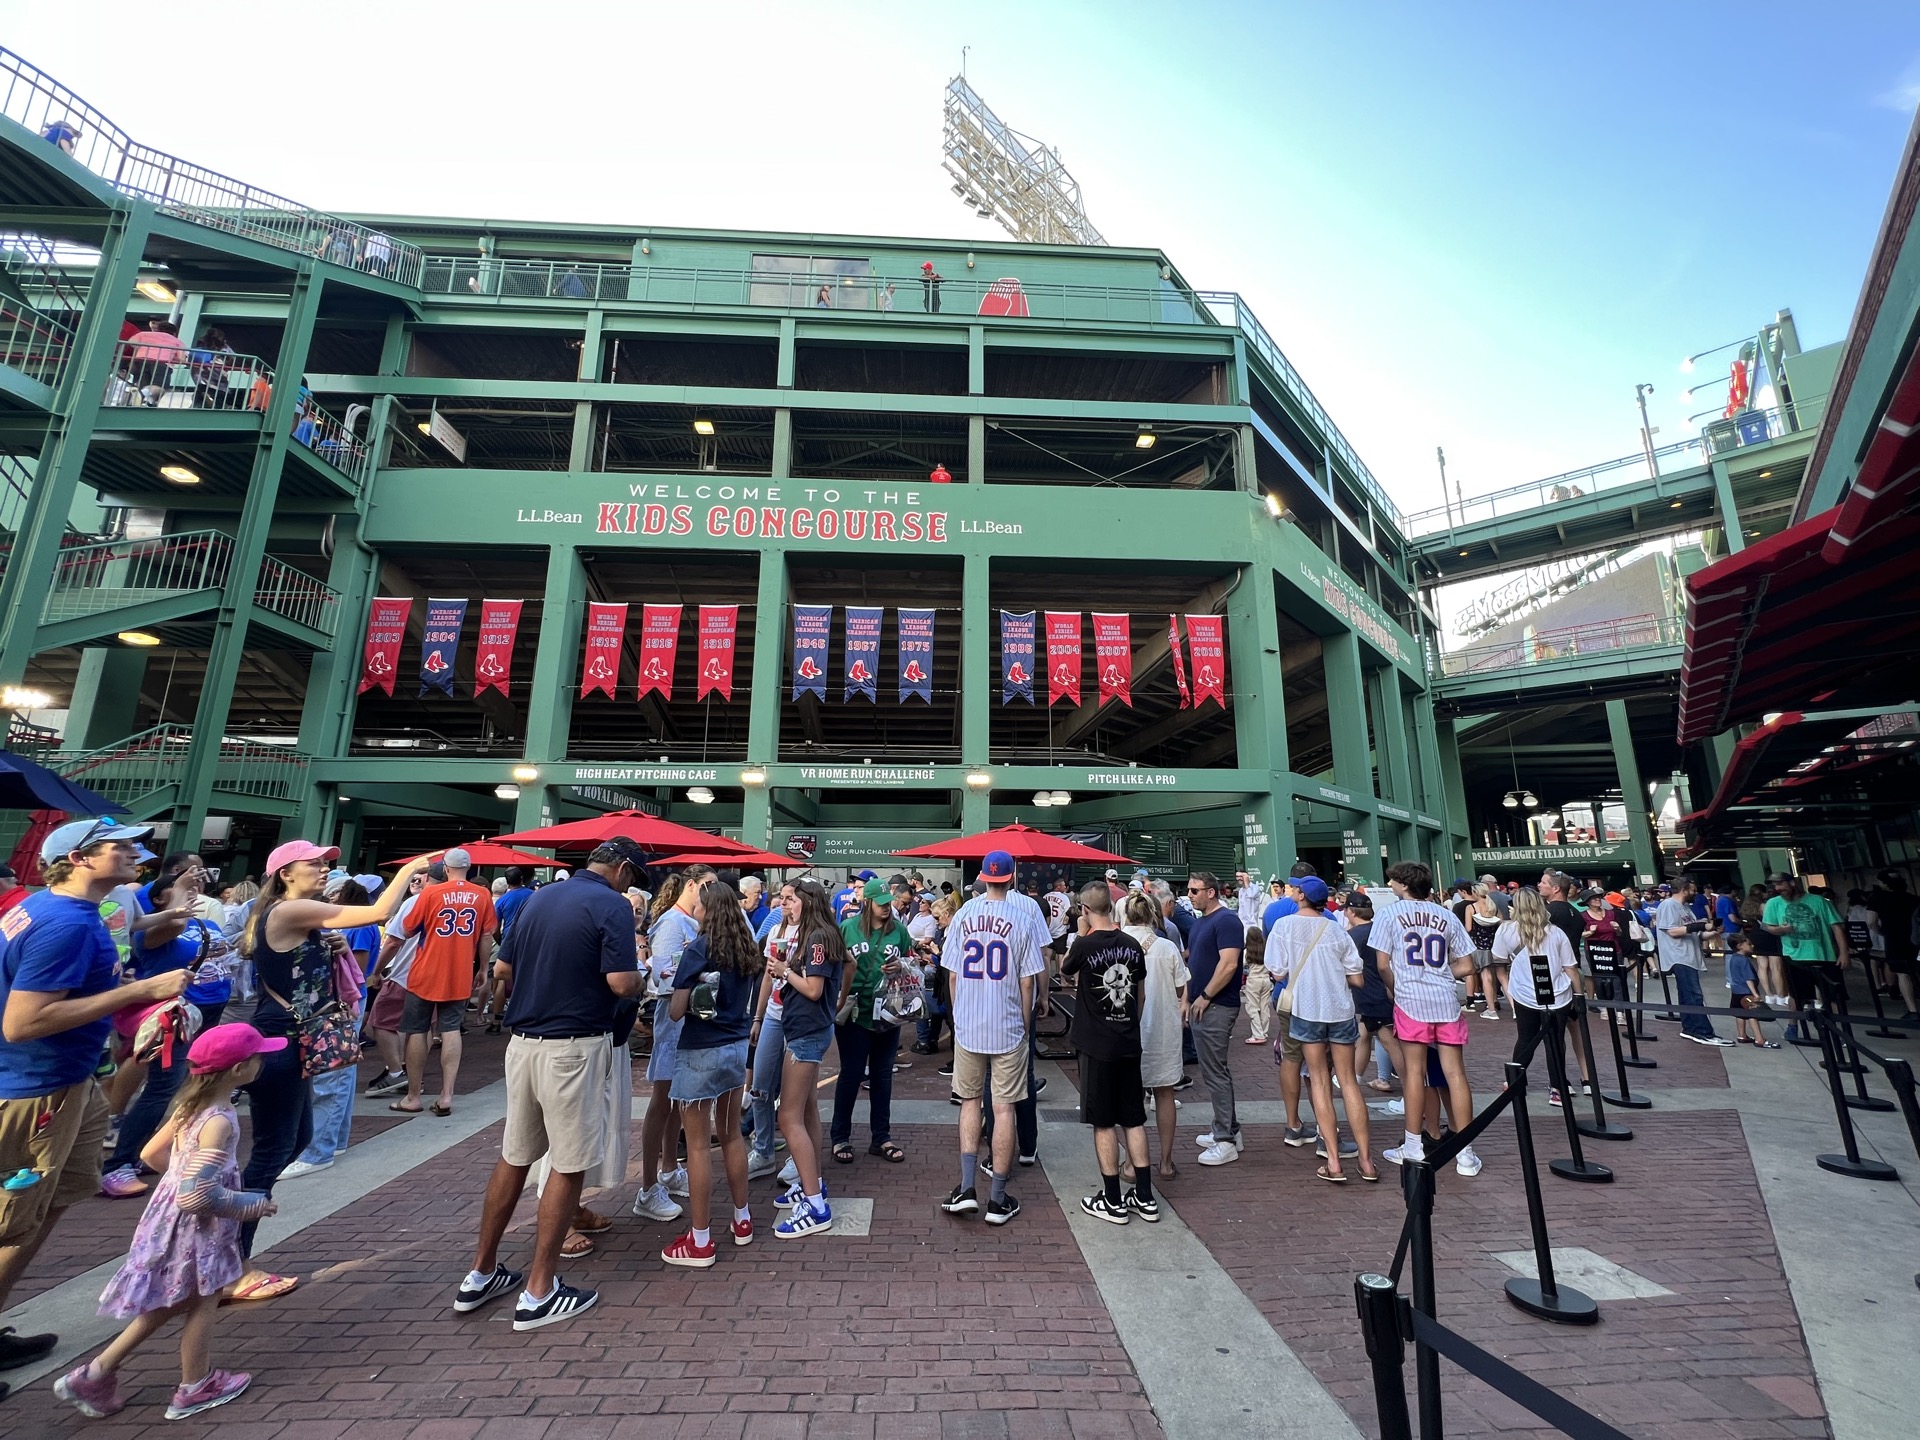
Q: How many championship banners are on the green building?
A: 14